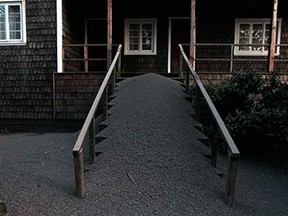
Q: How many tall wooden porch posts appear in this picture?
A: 3